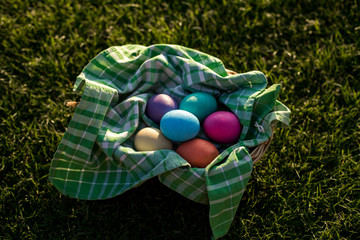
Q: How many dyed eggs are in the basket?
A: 6